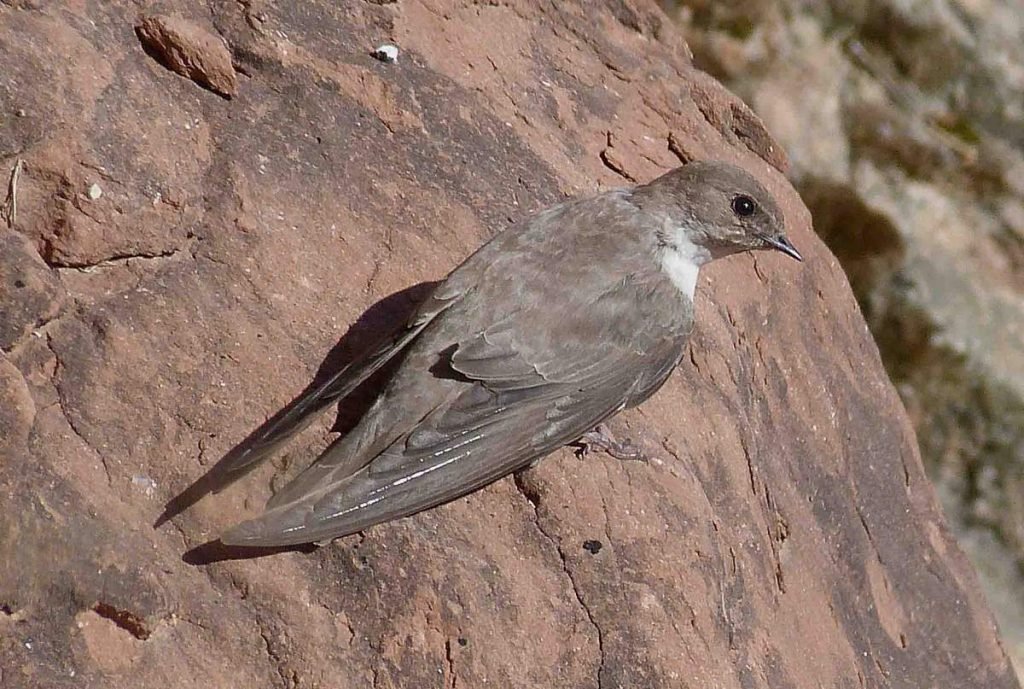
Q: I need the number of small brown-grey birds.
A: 1